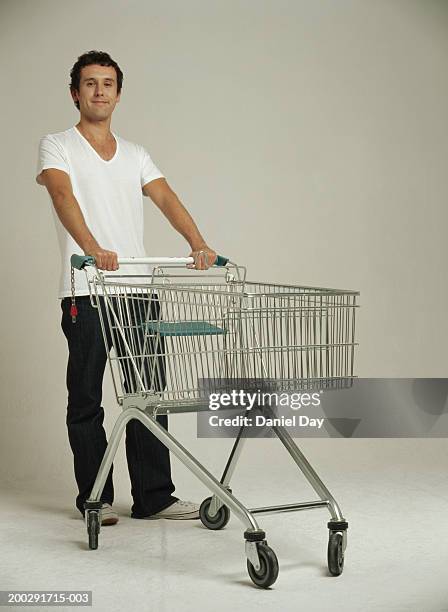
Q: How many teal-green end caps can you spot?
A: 2